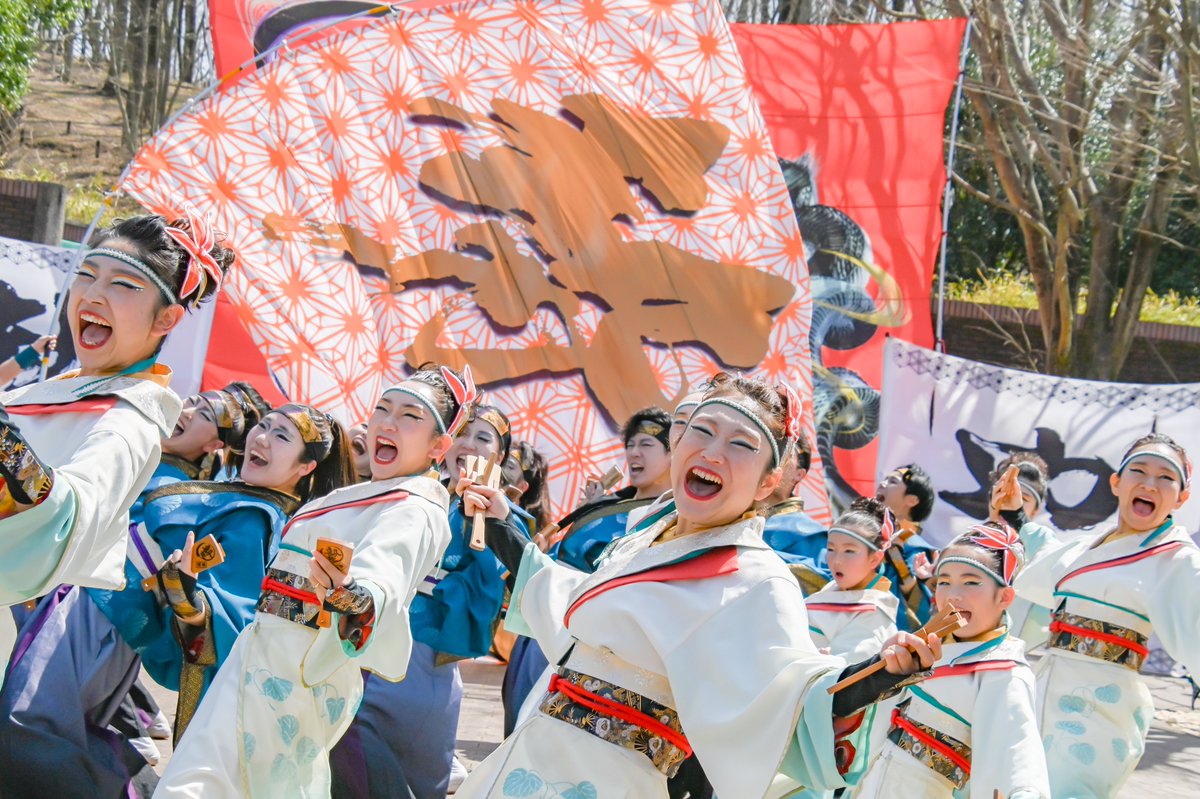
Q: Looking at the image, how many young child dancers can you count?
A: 2